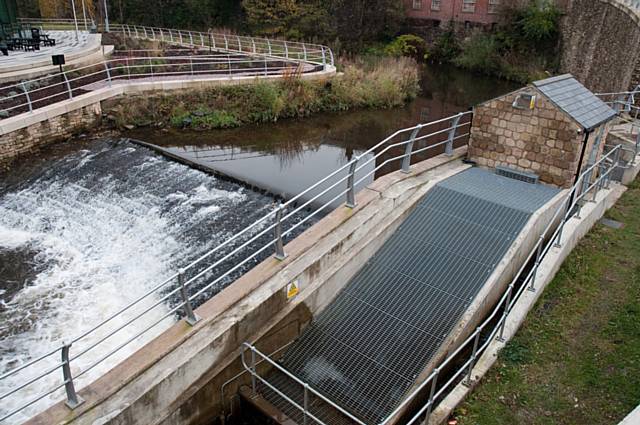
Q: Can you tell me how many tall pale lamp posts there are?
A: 3